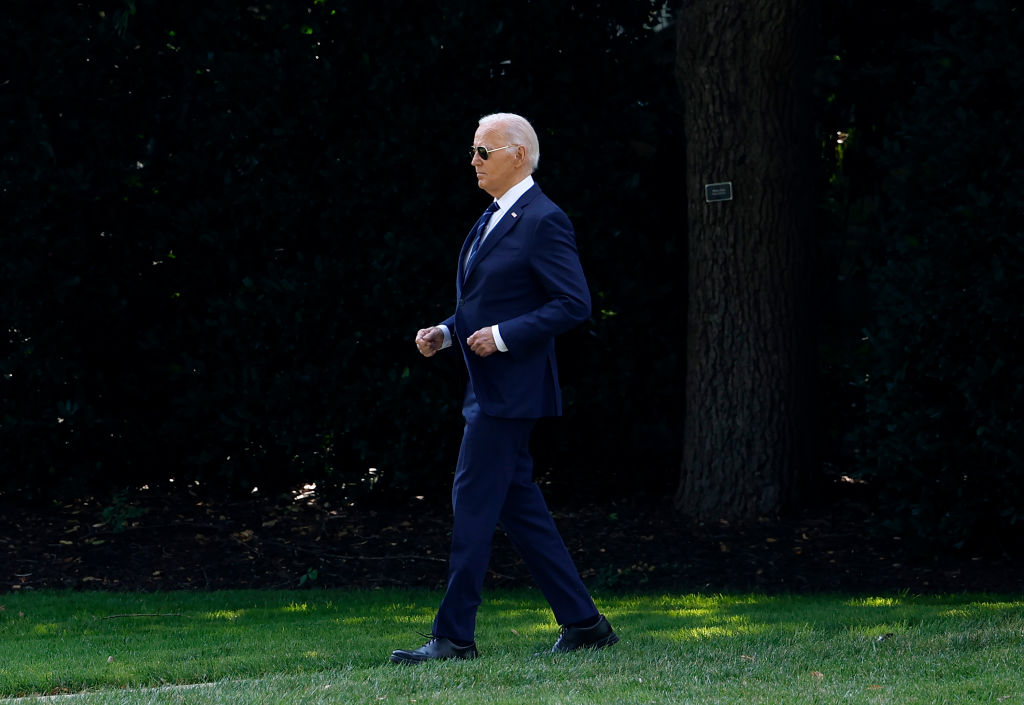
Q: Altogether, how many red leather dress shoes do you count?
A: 0